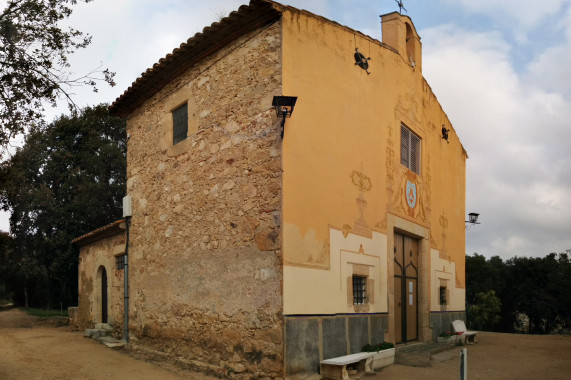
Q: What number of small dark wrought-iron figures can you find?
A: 2